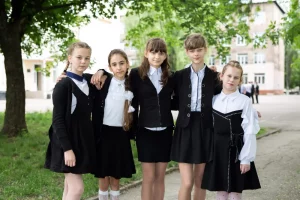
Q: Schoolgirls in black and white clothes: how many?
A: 5